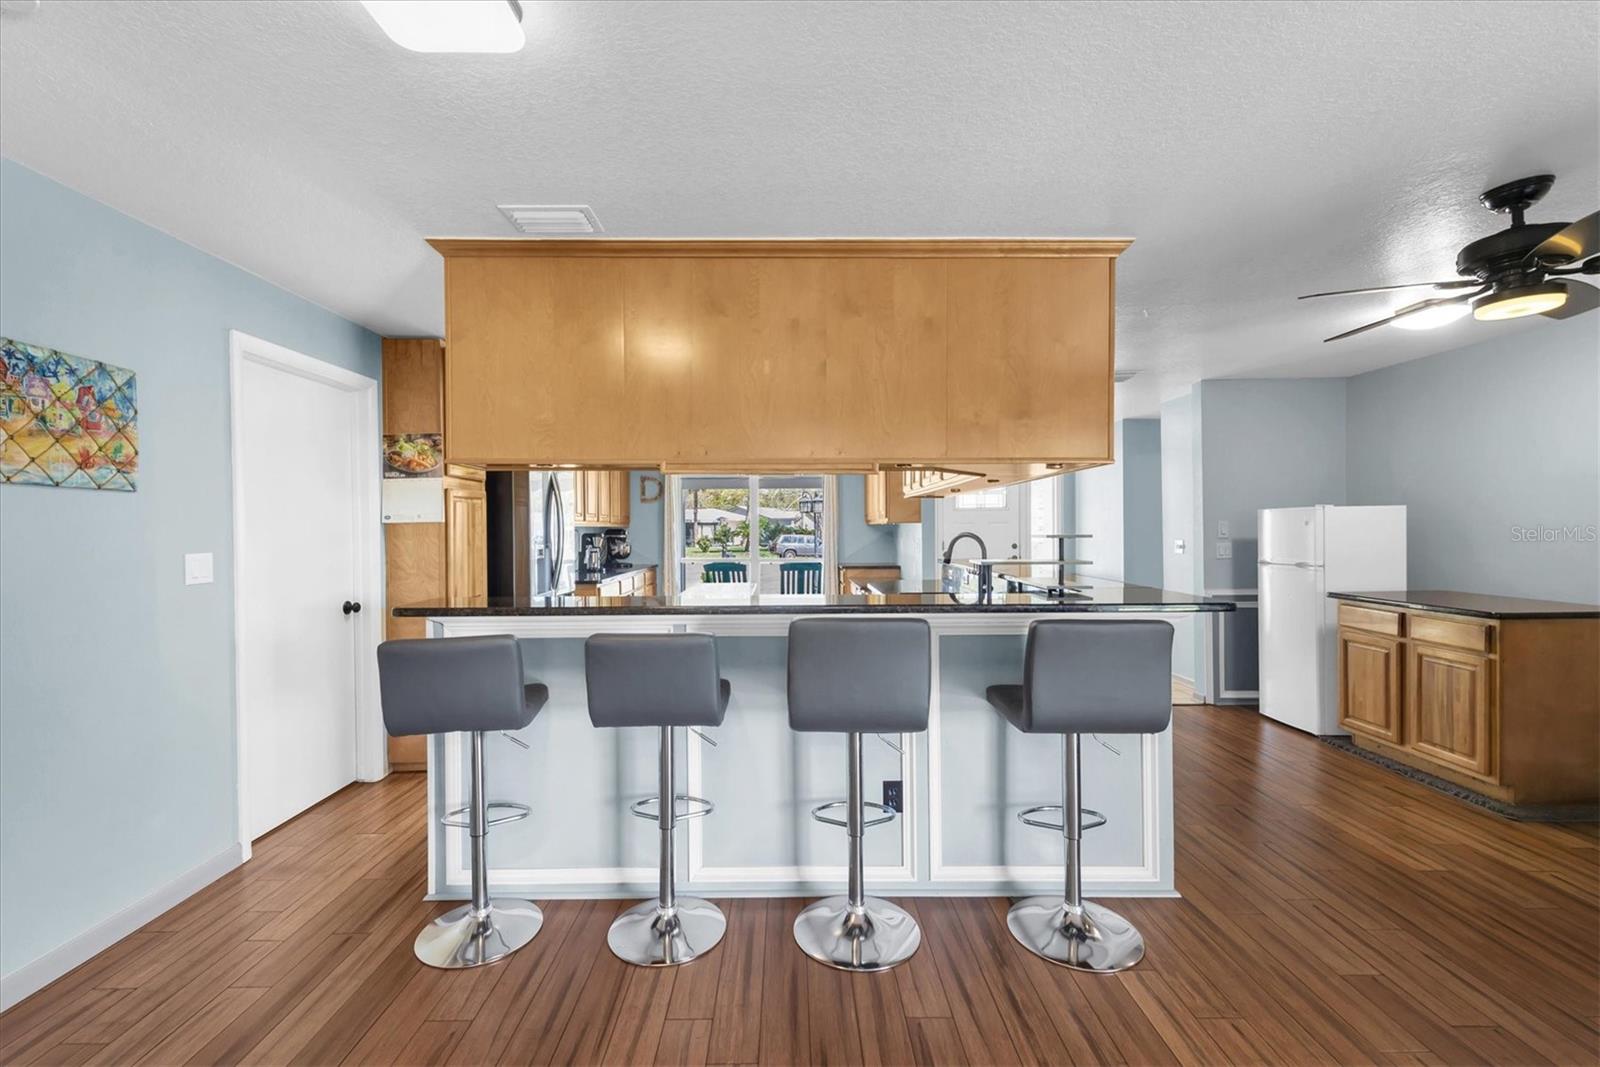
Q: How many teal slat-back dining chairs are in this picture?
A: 2